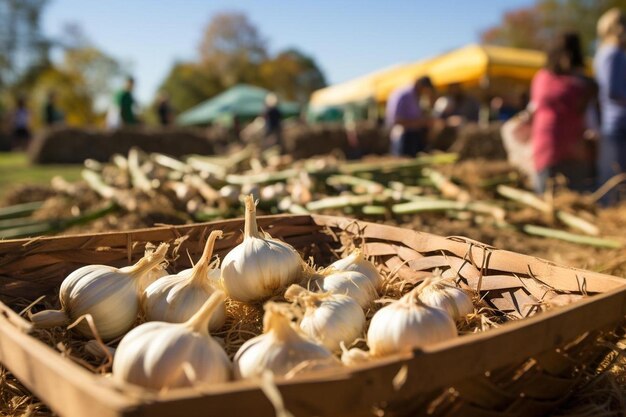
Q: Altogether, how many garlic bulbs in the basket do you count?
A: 10